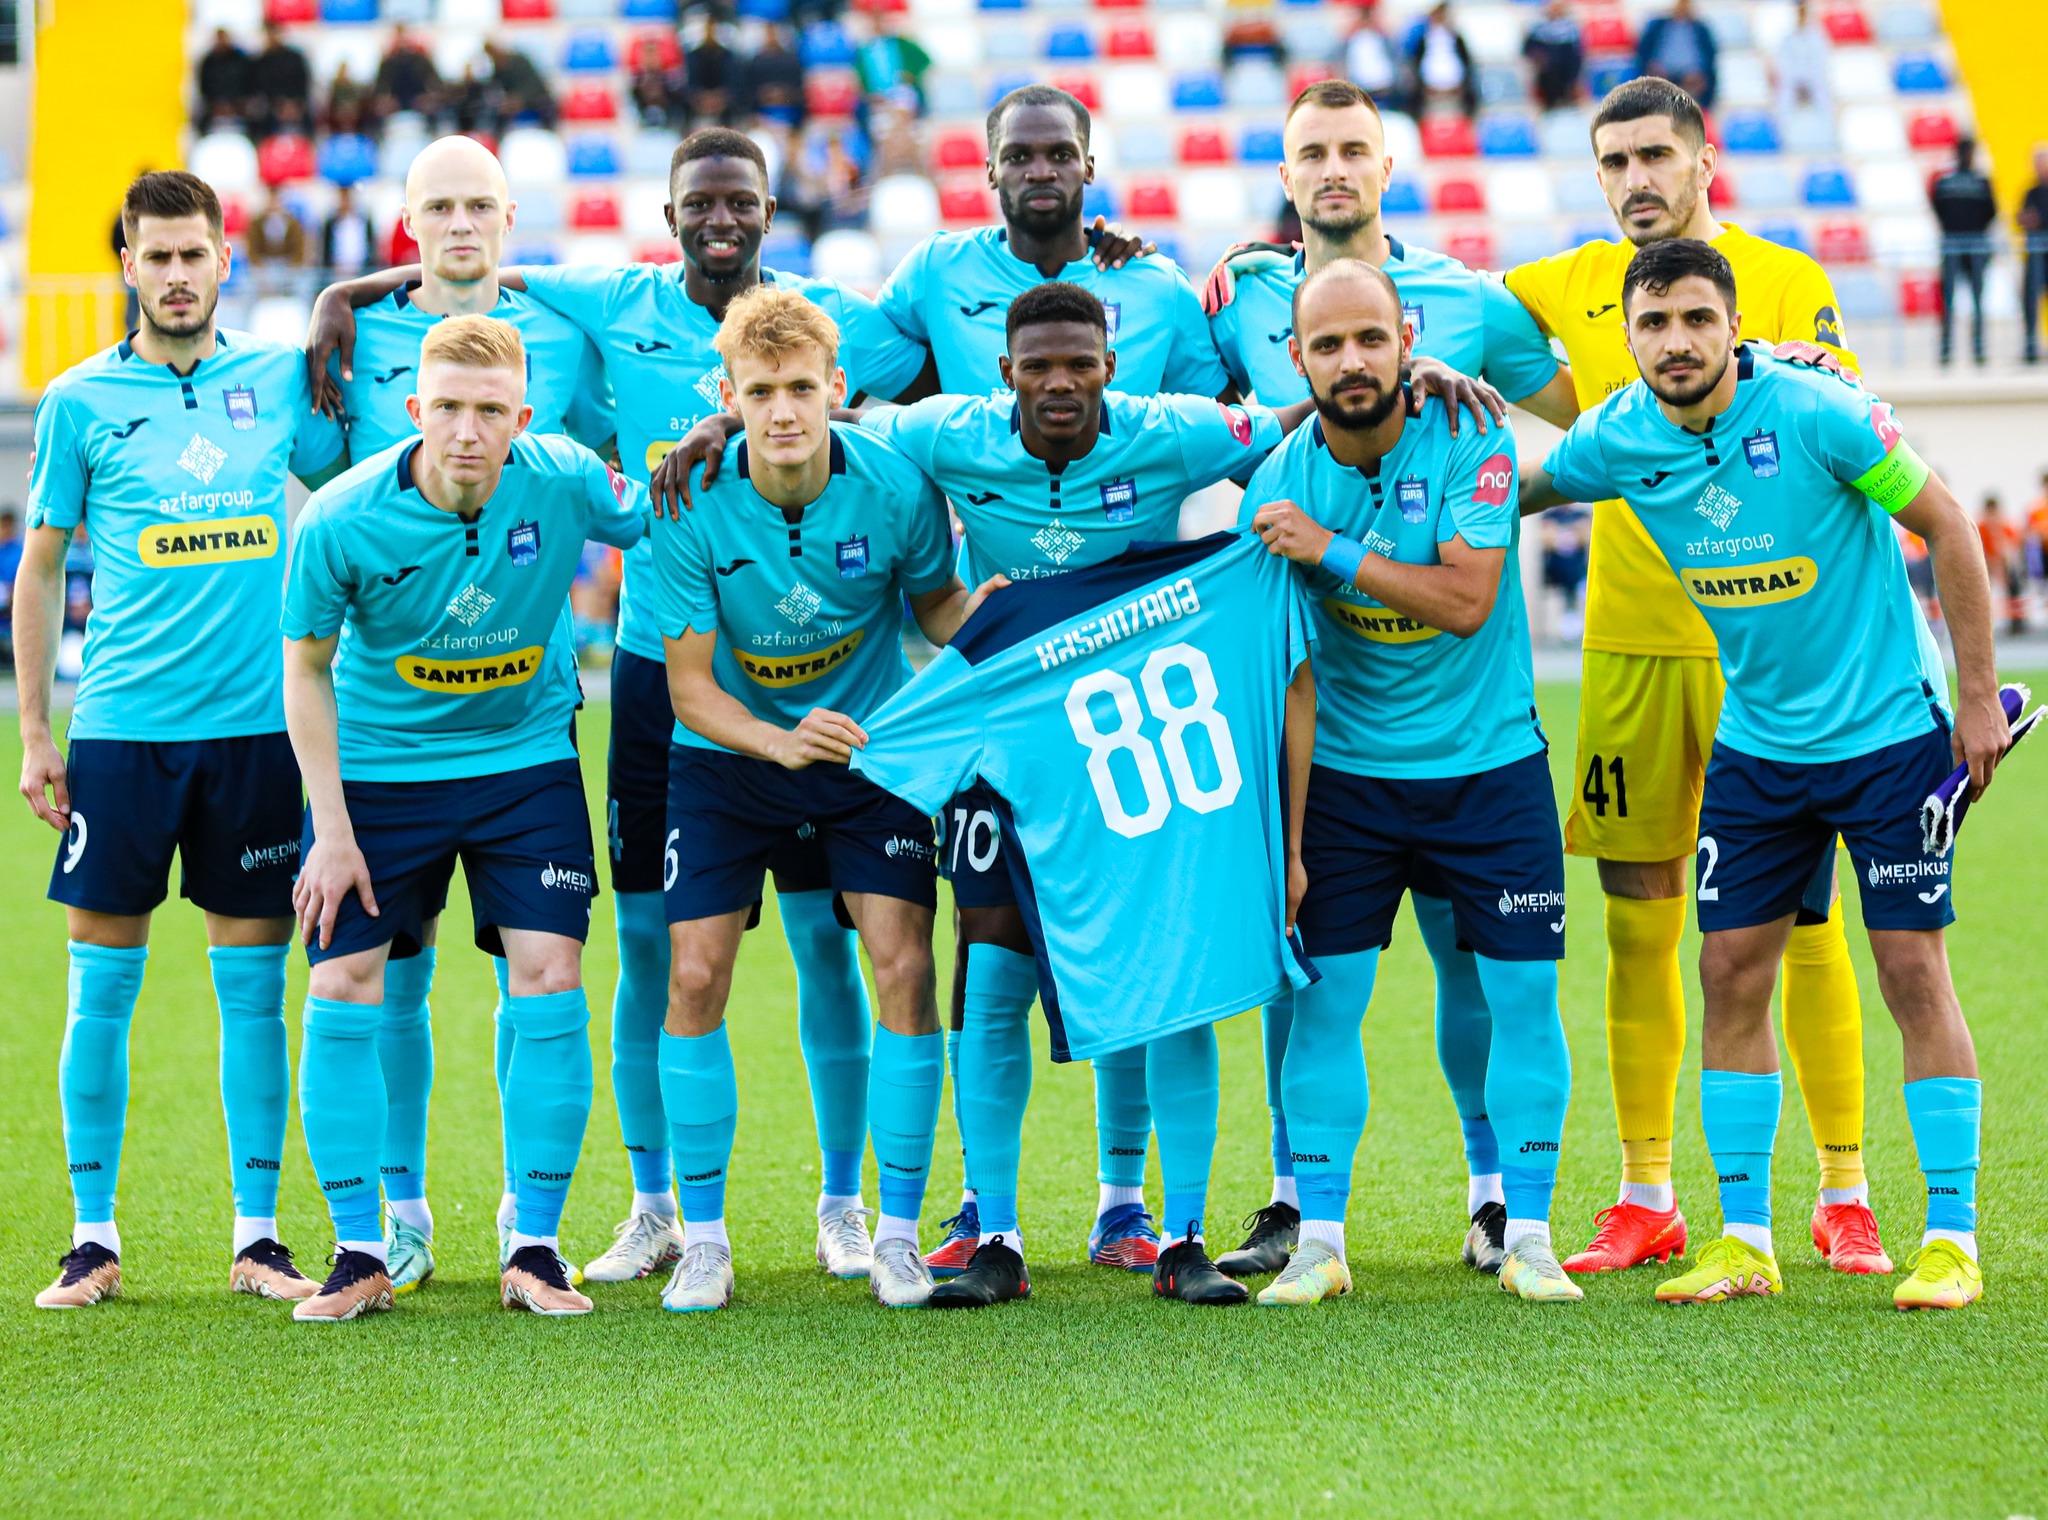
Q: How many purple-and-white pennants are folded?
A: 1